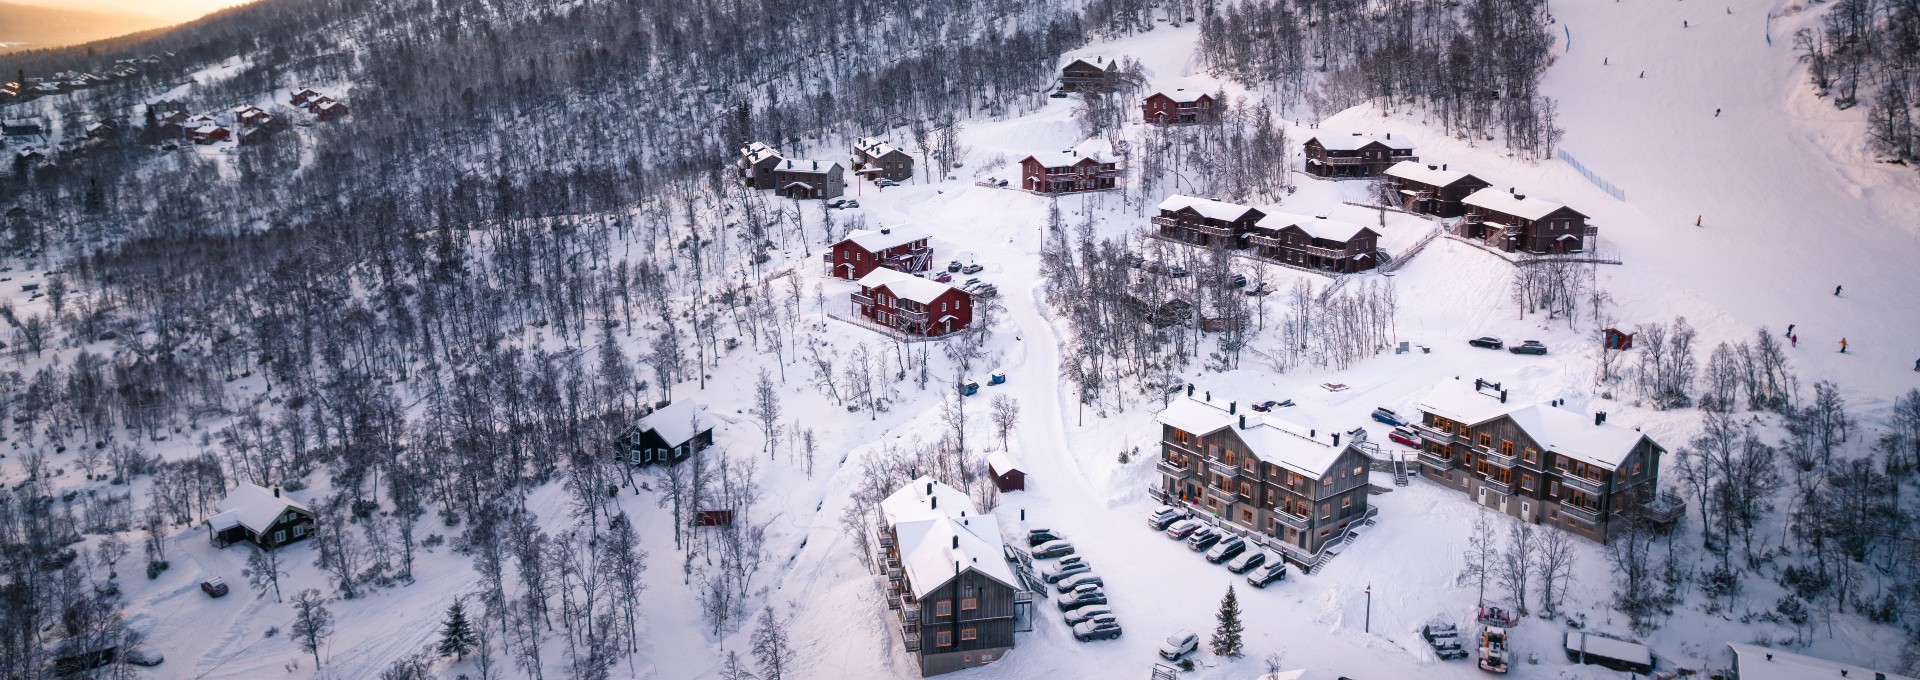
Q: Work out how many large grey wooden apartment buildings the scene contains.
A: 3